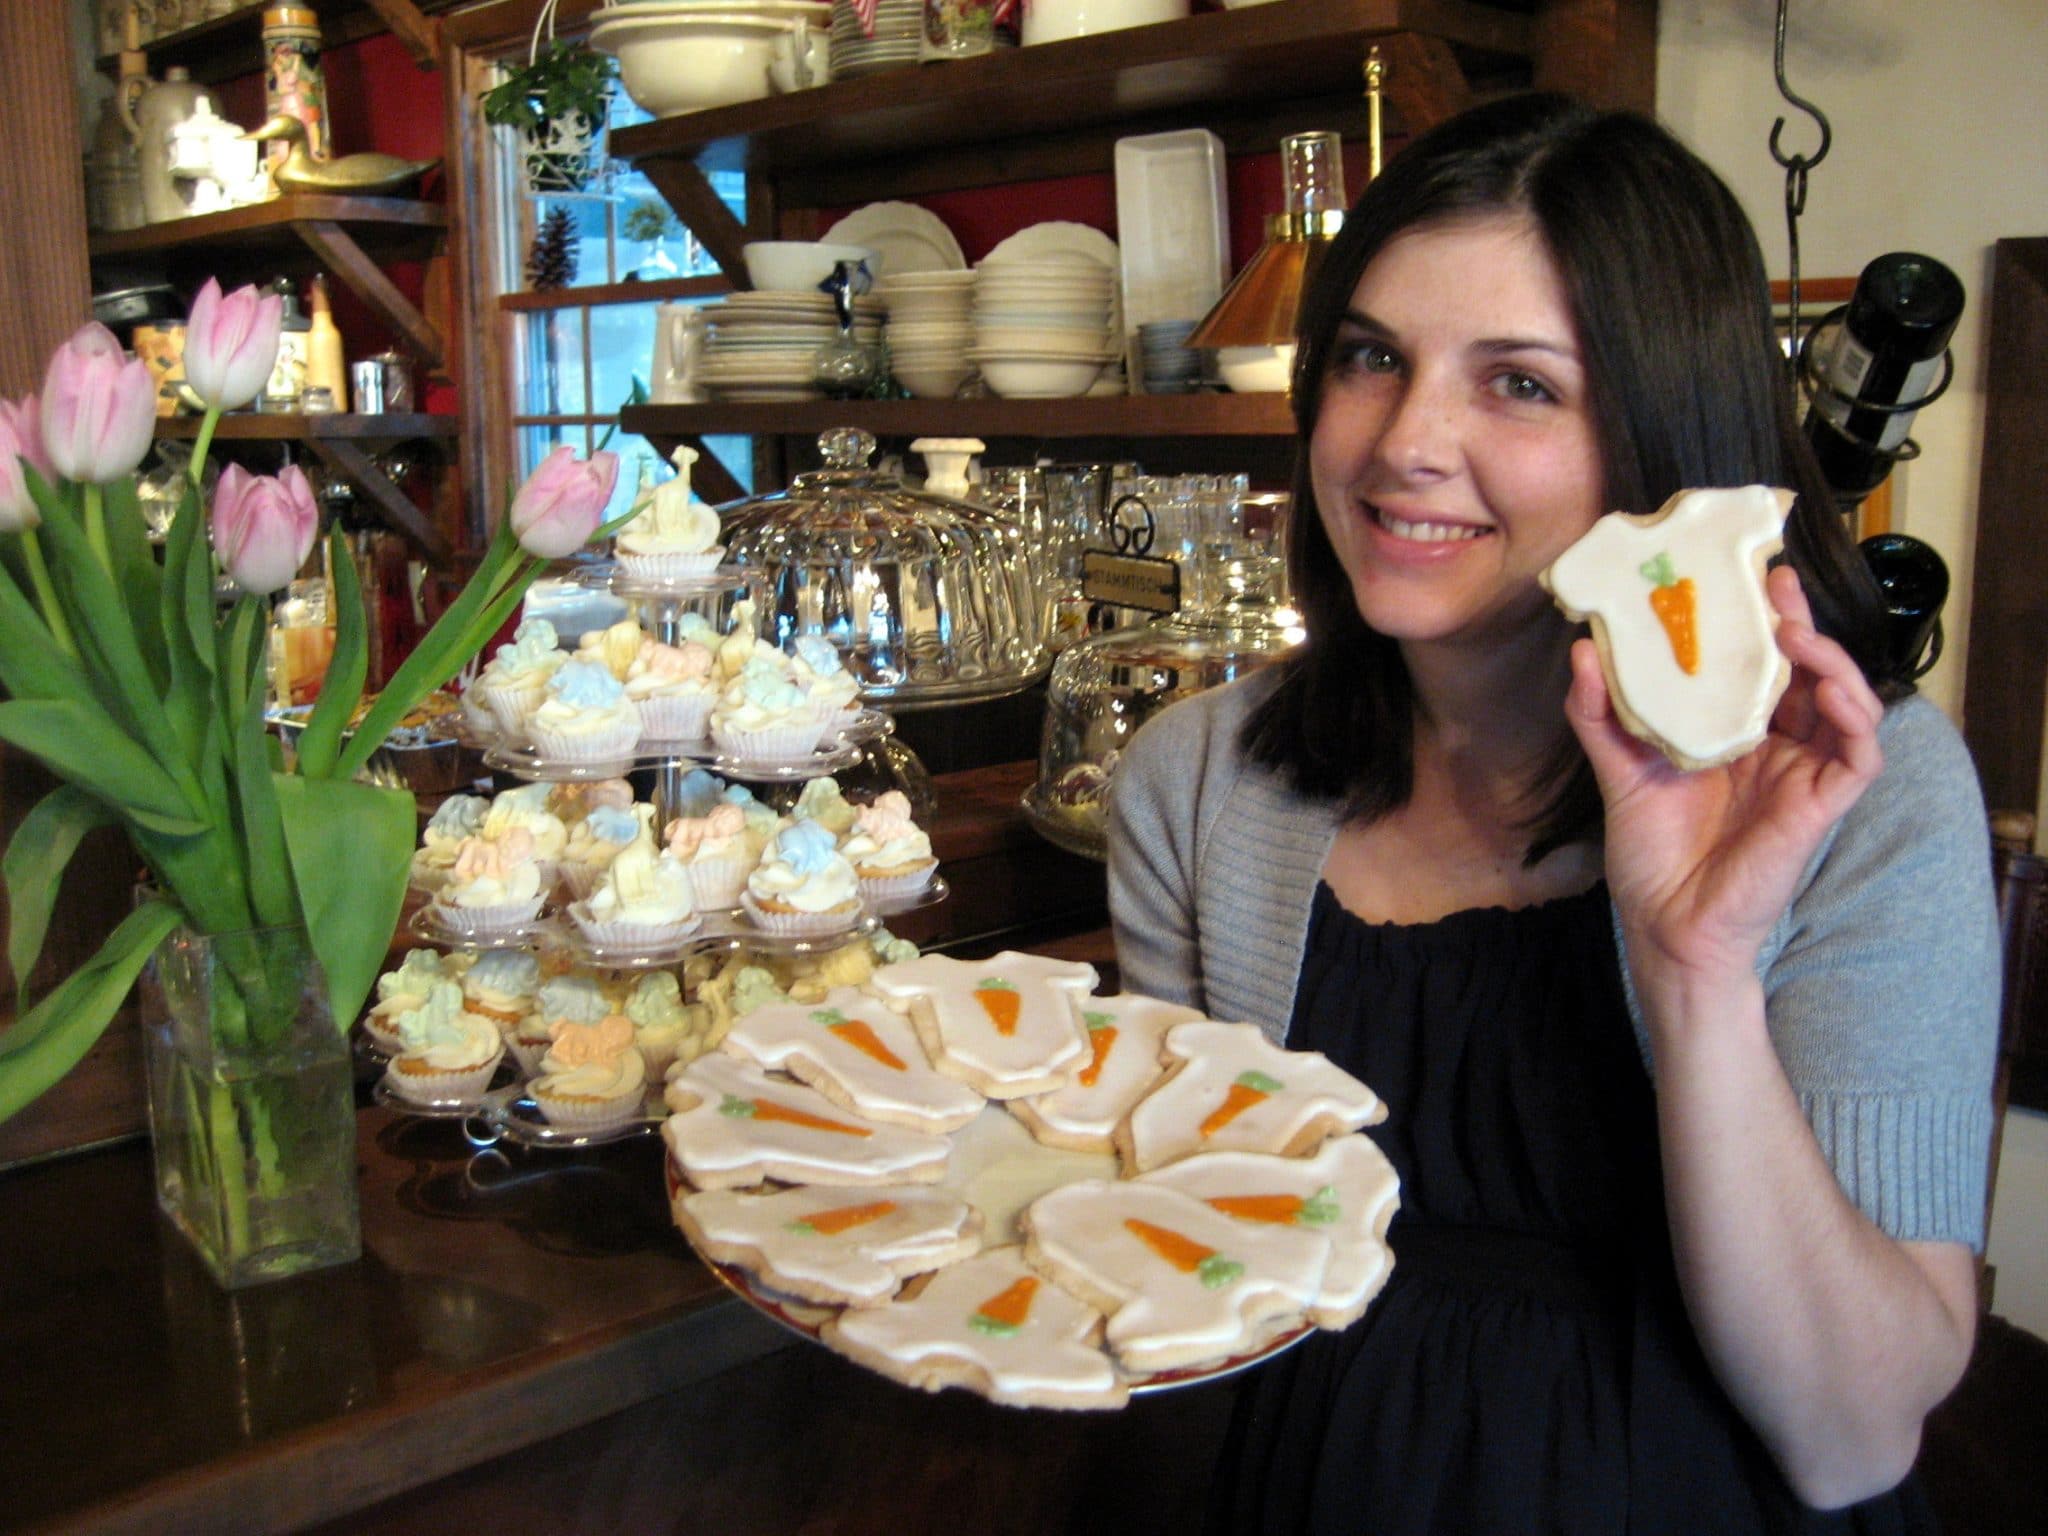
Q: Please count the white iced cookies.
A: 10